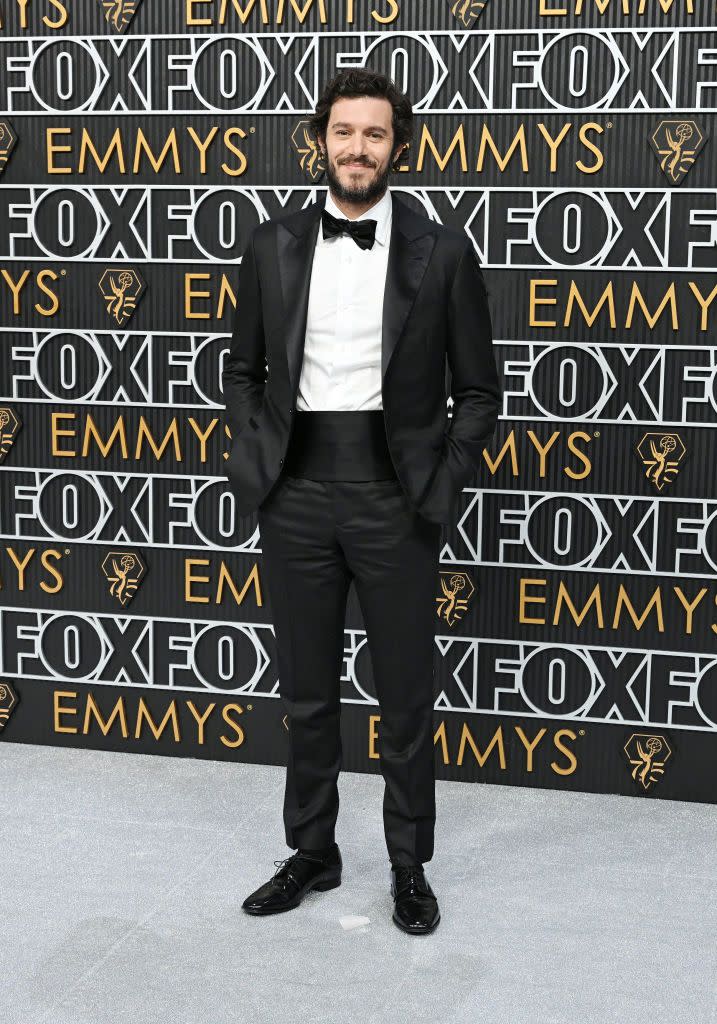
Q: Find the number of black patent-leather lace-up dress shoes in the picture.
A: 2